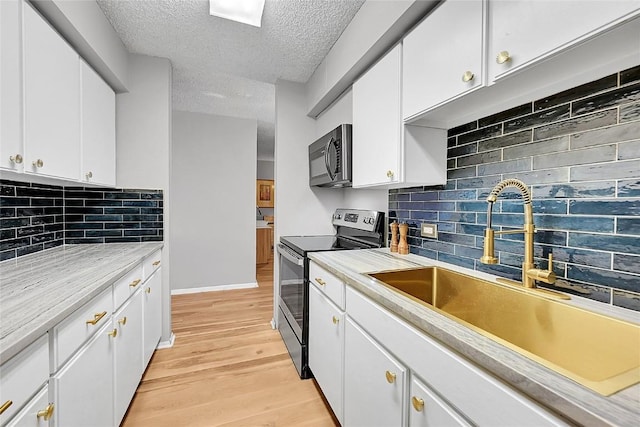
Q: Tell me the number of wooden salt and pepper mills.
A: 2